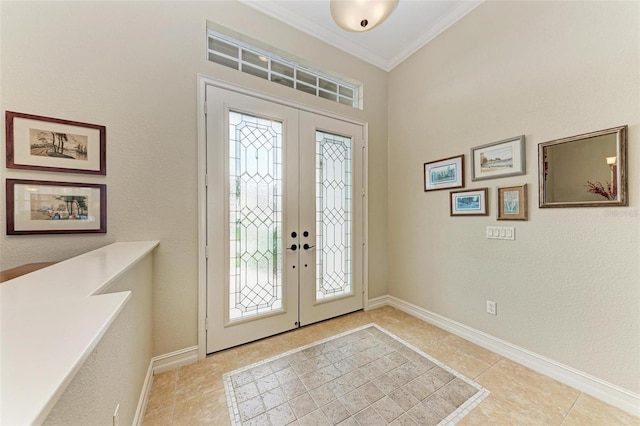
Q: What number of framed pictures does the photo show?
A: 6